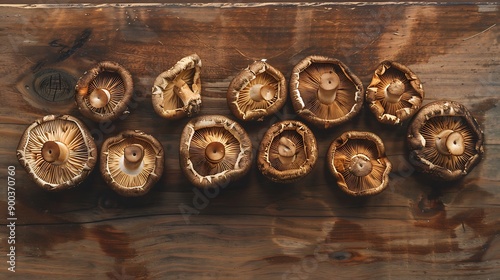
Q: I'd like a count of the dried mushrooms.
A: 11